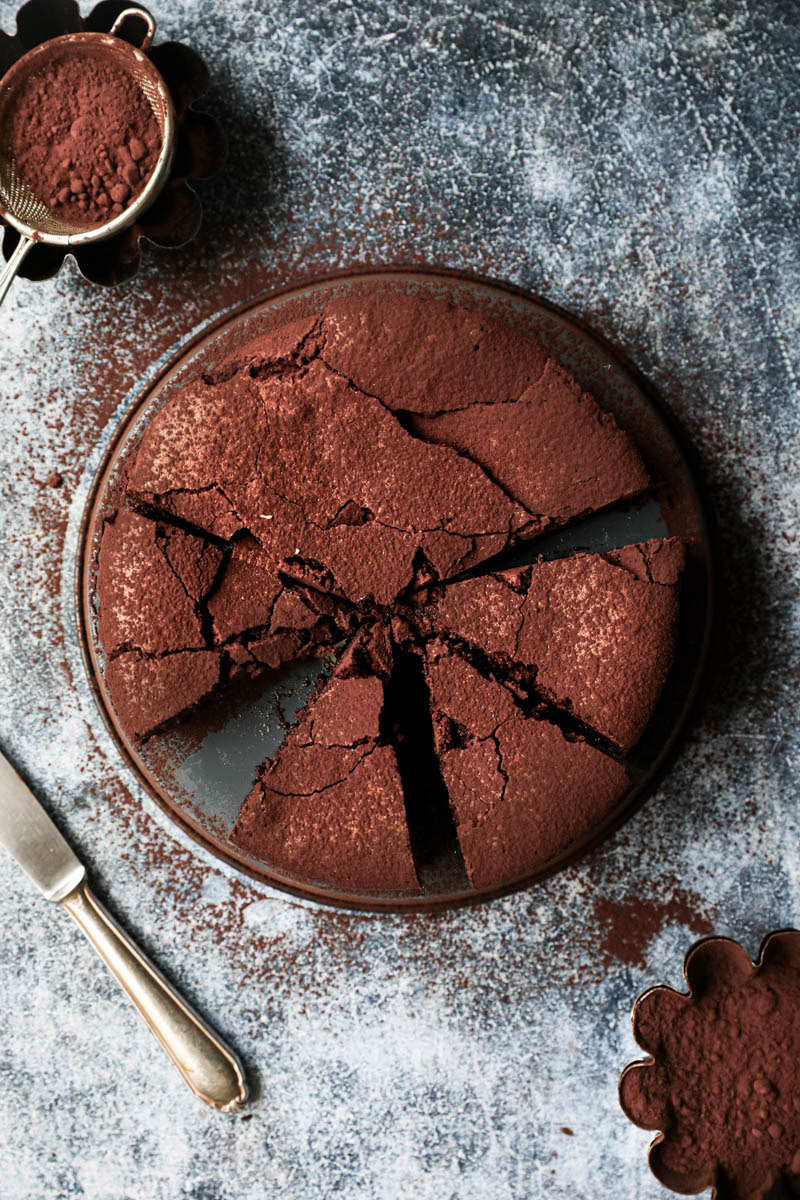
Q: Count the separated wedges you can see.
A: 4